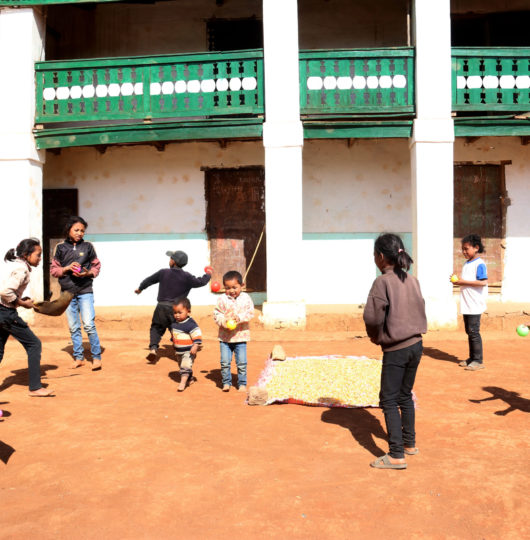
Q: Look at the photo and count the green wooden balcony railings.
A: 3